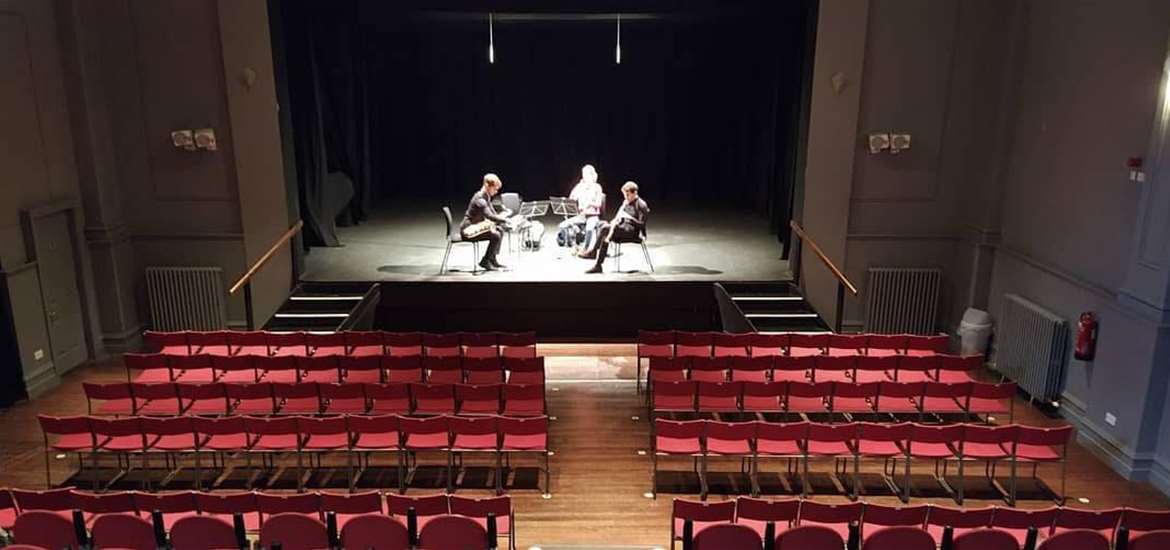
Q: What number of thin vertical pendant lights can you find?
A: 2